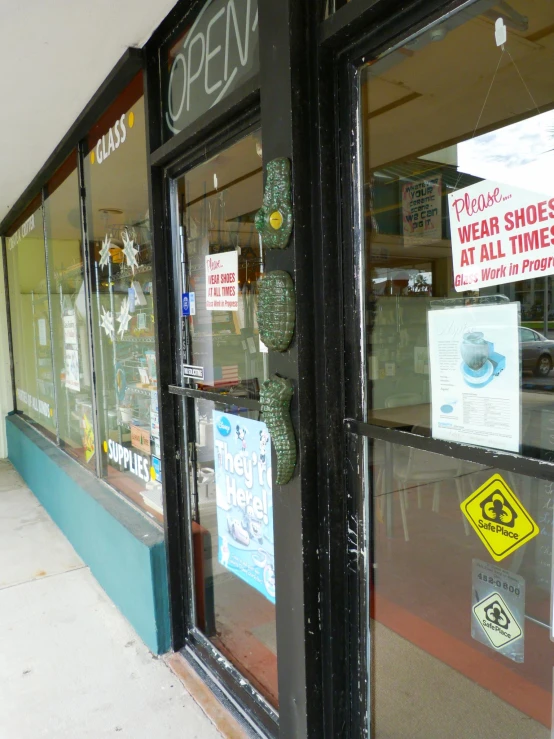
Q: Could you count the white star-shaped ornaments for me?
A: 4